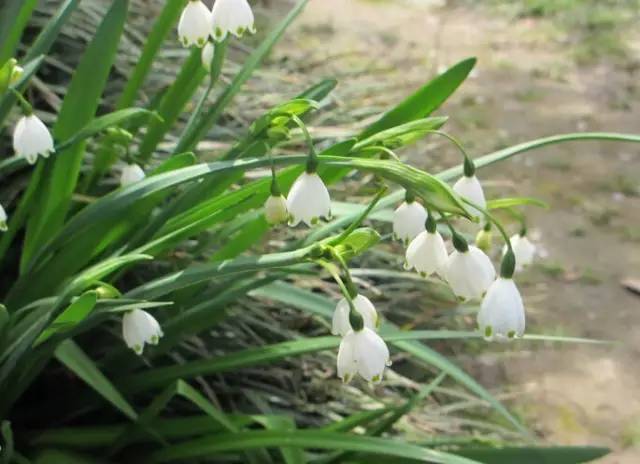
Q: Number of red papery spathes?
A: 0